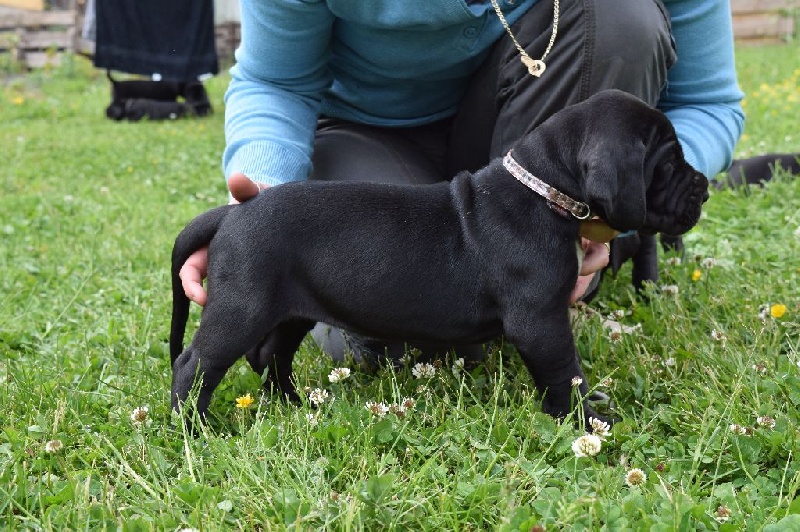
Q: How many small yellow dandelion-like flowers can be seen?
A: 3